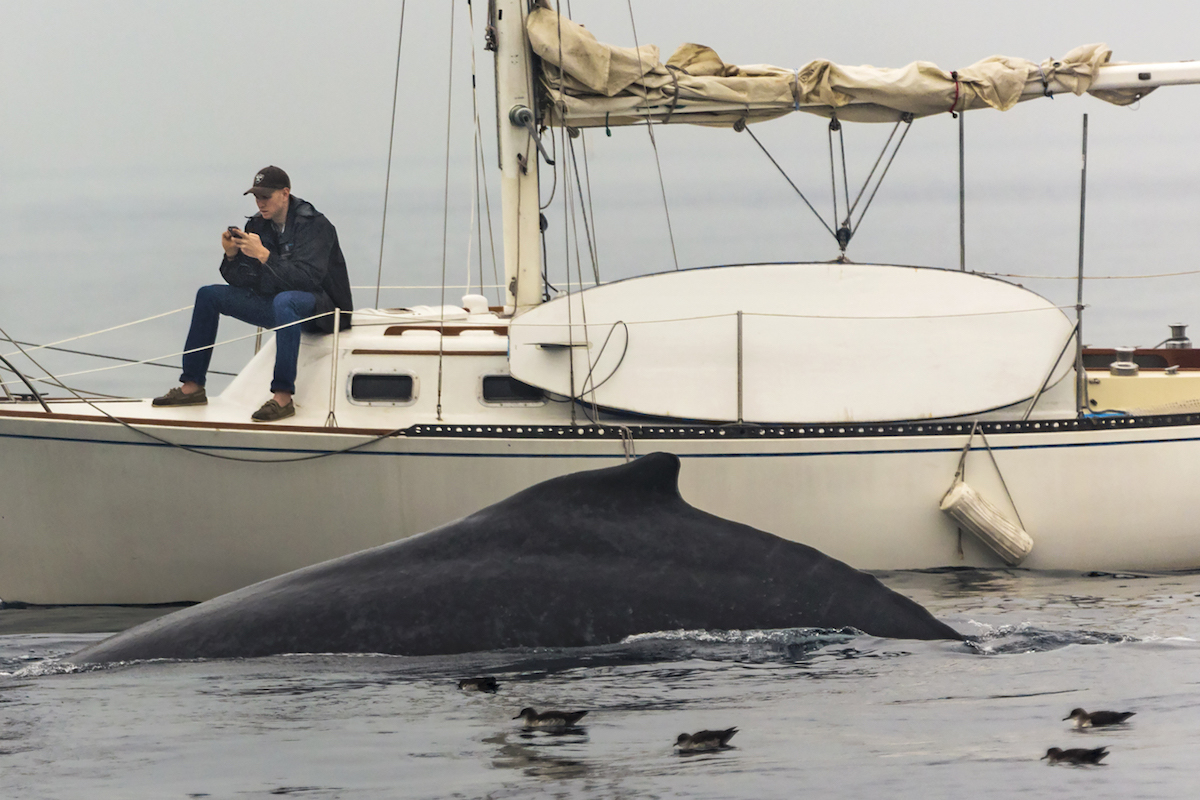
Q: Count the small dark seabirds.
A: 5